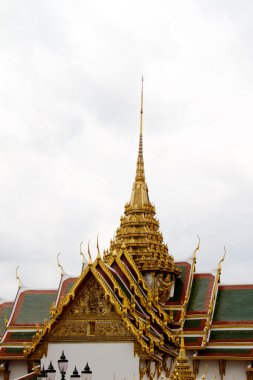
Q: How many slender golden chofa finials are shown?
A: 7